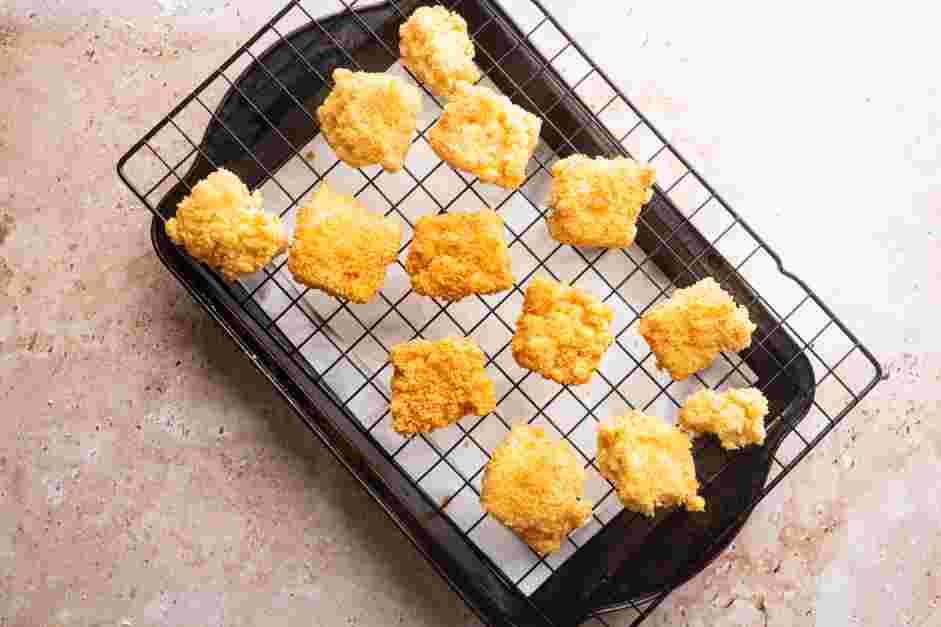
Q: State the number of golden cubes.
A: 13